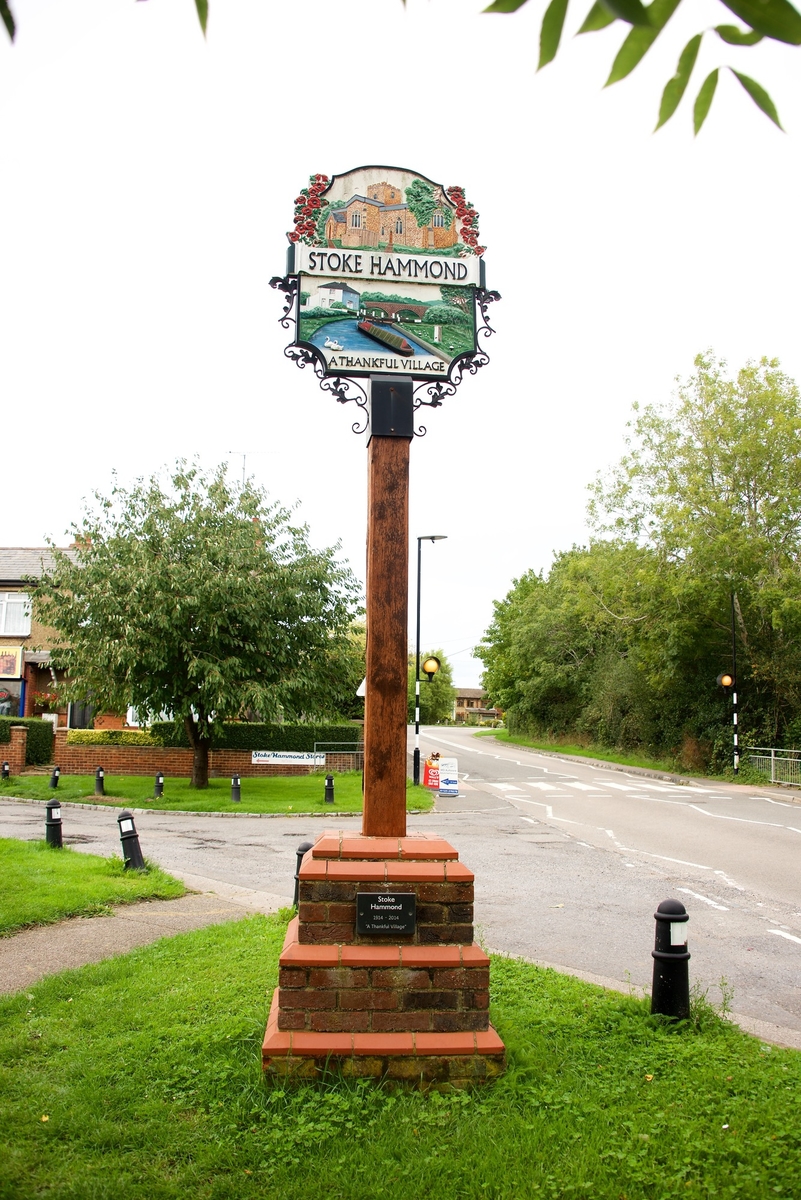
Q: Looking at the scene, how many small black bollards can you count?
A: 10